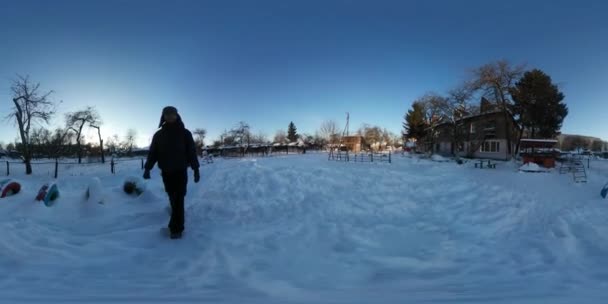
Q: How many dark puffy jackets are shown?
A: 1